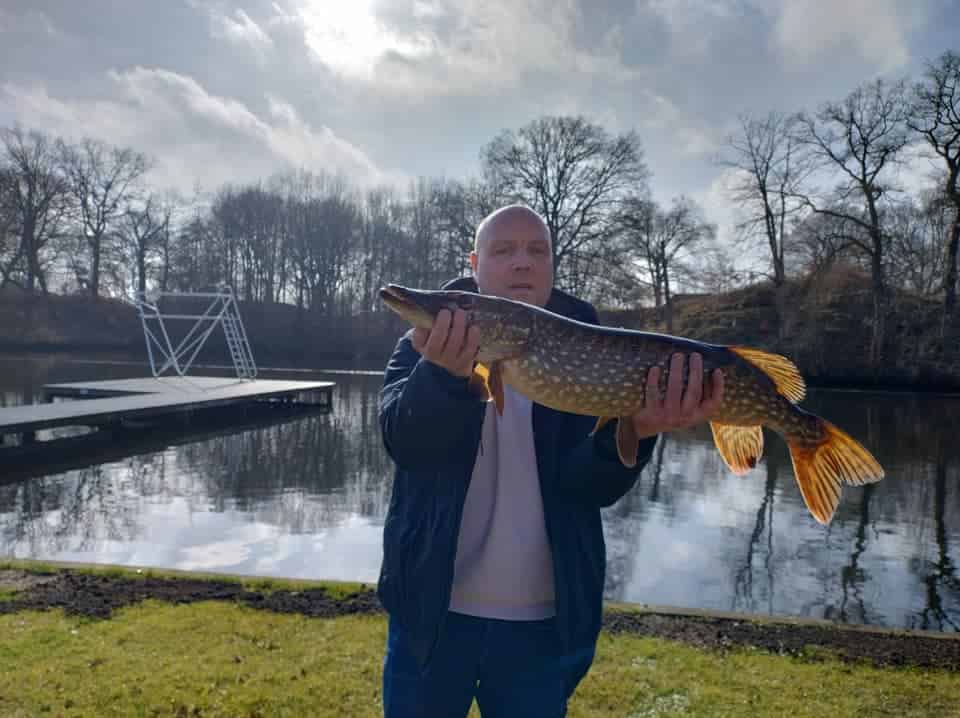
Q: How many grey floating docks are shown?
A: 1